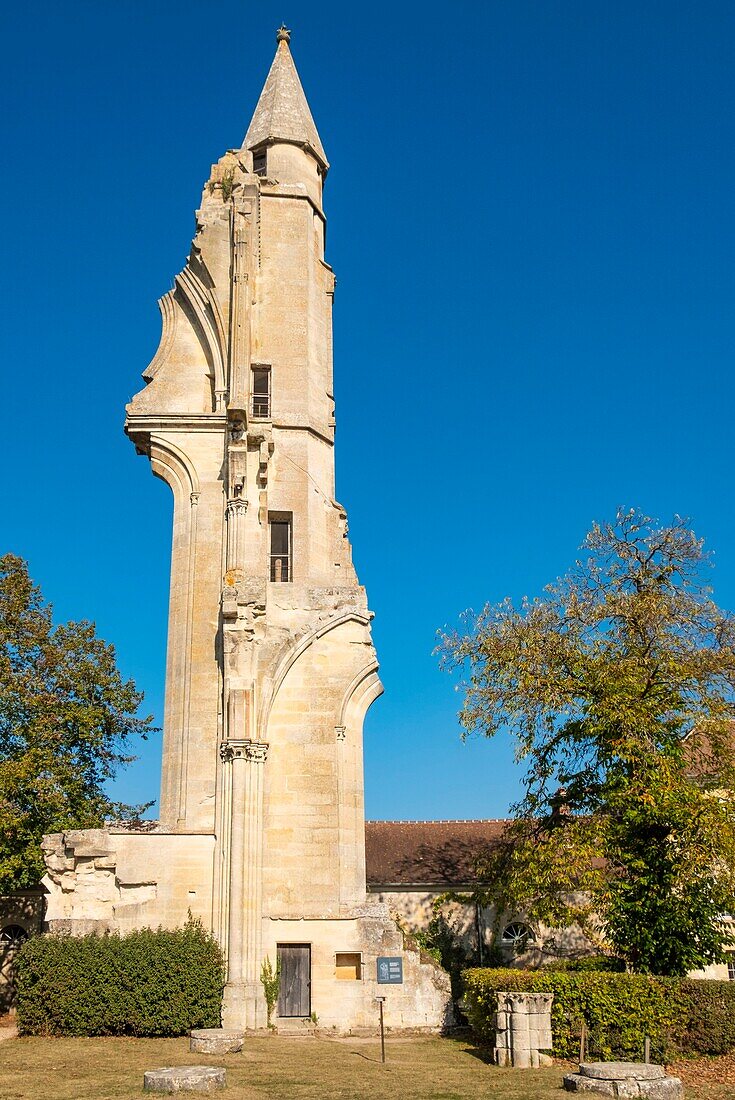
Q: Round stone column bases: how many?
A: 3